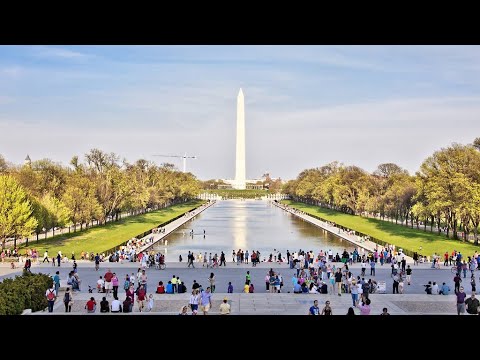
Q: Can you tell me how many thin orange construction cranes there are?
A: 0